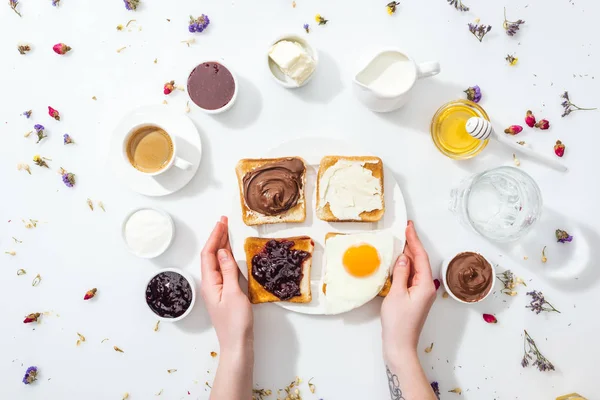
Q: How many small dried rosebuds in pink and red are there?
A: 11